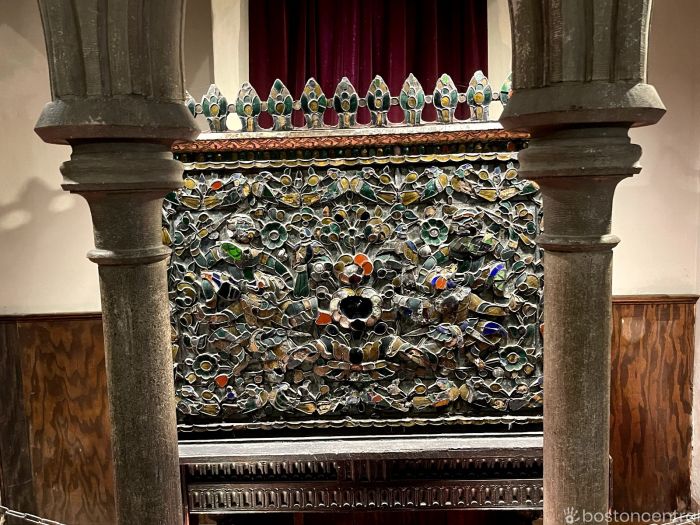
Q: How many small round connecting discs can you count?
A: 10